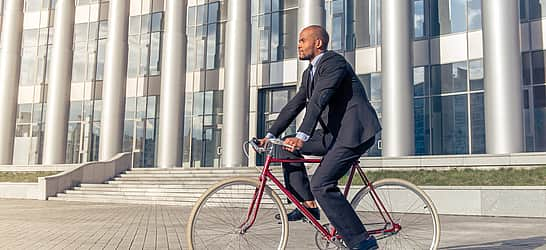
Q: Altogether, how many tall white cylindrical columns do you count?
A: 8